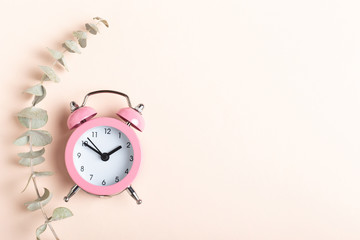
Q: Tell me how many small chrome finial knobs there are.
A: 2